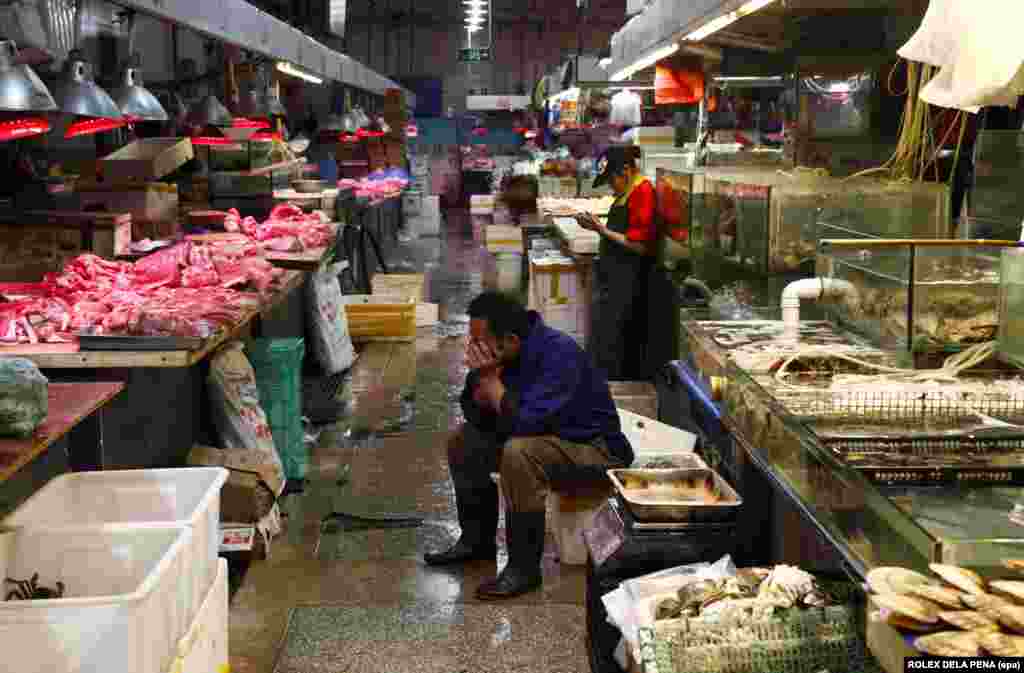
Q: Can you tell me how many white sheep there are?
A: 0